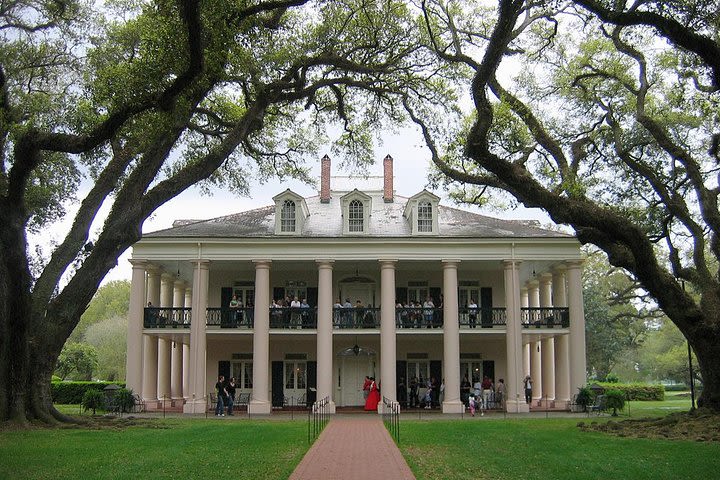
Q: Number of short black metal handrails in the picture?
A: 2